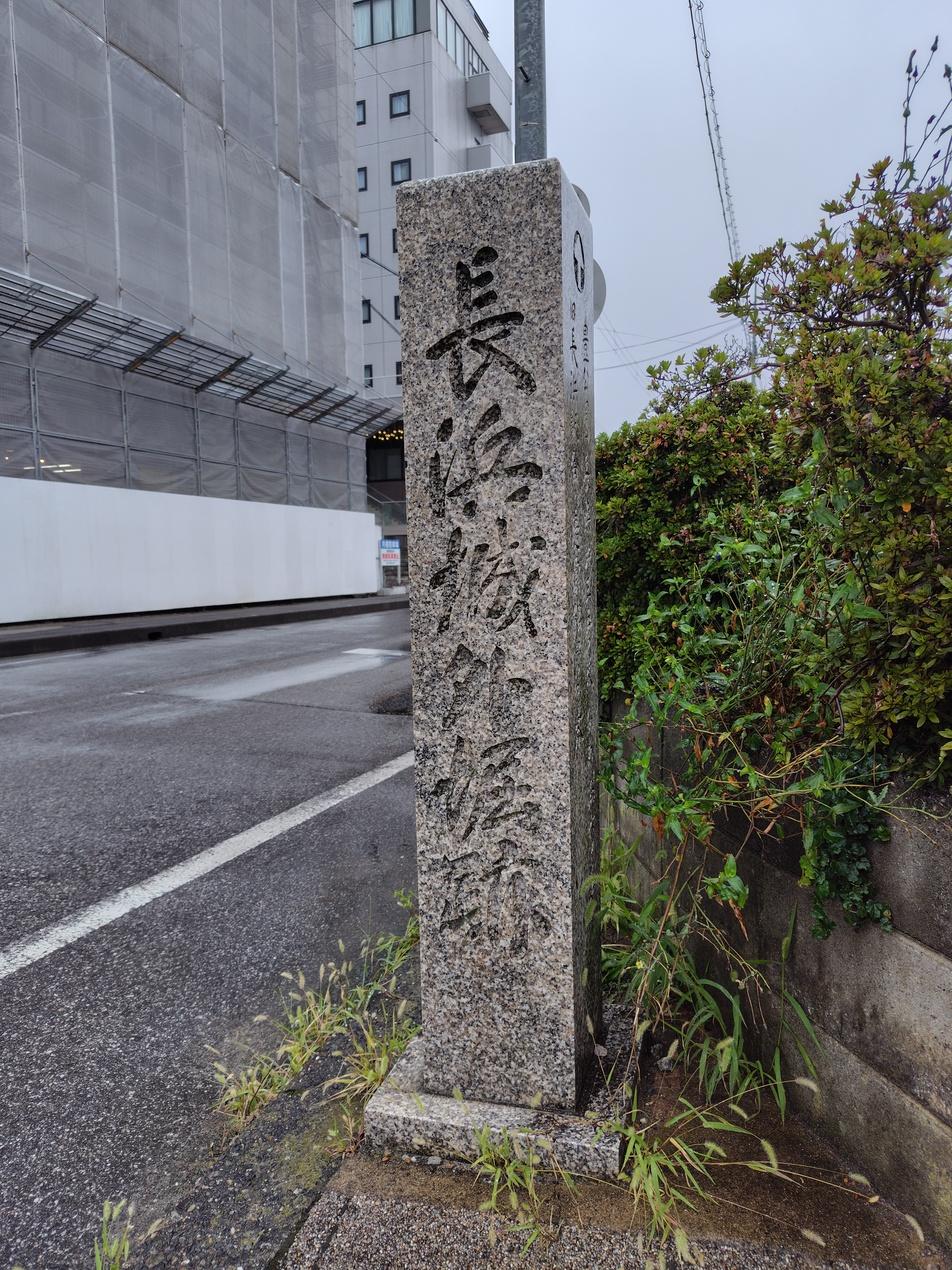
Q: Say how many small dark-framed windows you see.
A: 10